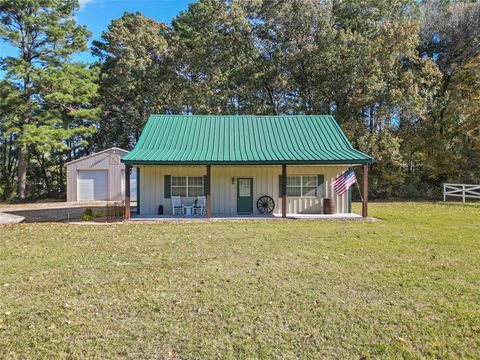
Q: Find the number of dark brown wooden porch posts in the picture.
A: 4